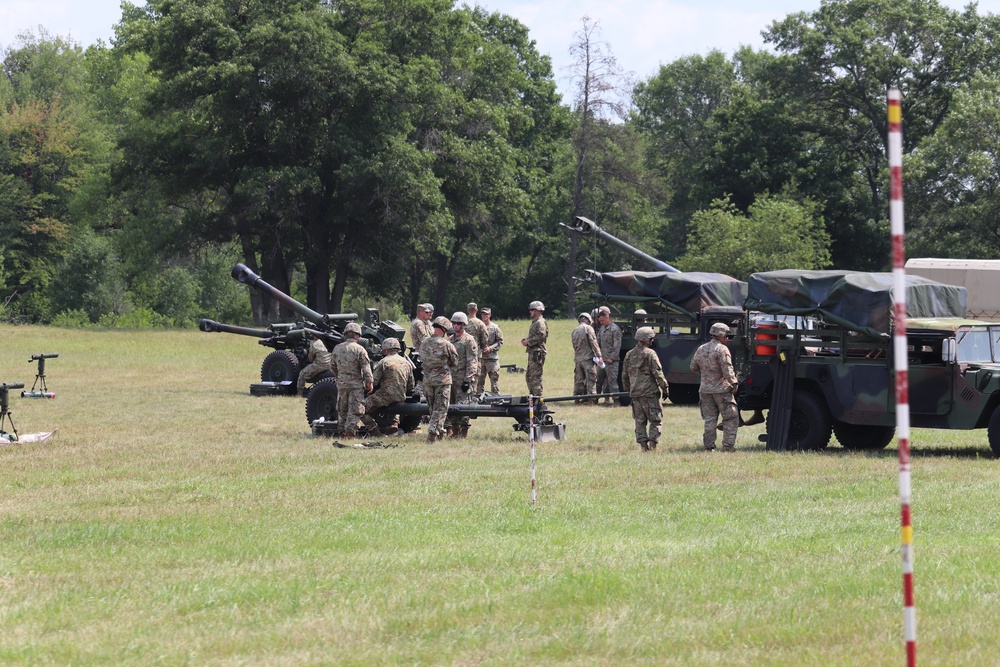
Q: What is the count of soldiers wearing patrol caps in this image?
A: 3